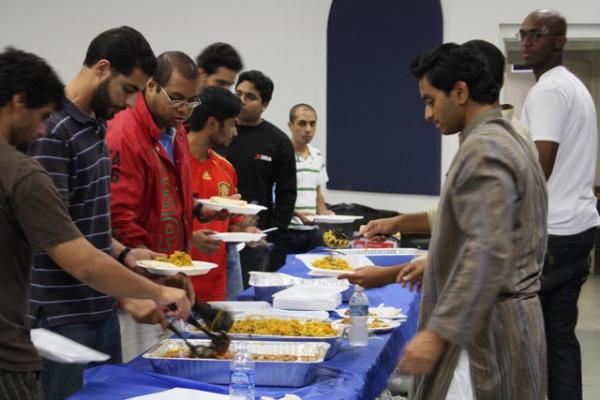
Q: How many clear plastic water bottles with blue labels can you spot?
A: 2